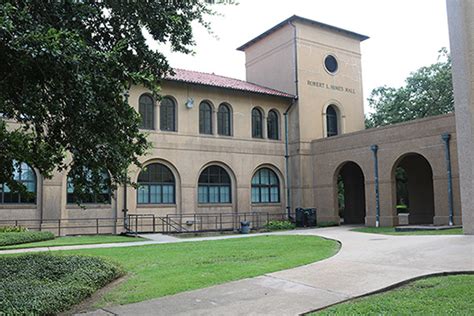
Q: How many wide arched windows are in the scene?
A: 5